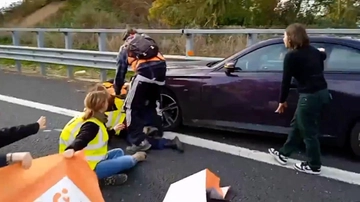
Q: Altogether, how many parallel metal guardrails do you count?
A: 2